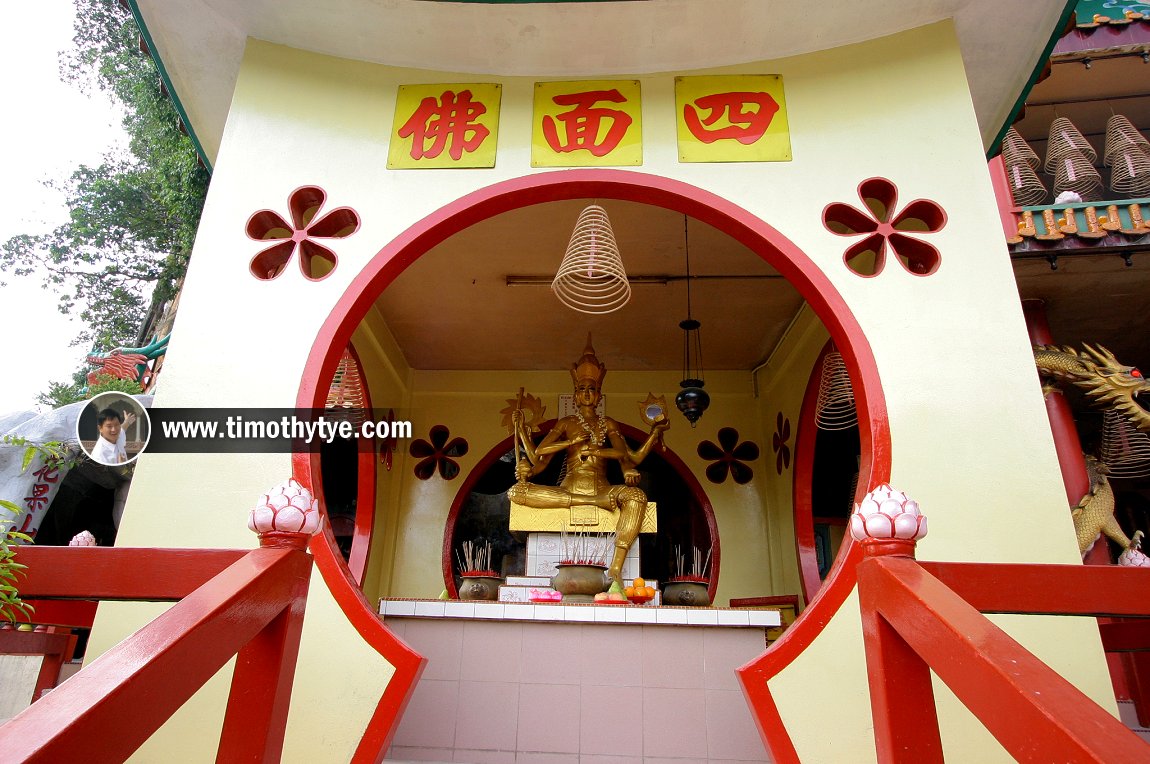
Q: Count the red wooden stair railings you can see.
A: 2